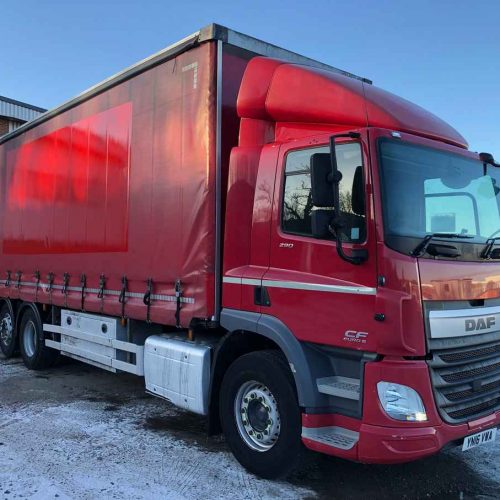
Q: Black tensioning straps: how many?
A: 10